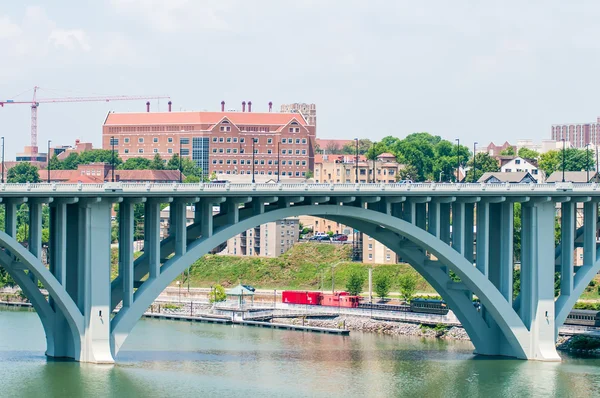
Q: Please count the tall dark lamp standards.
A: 12